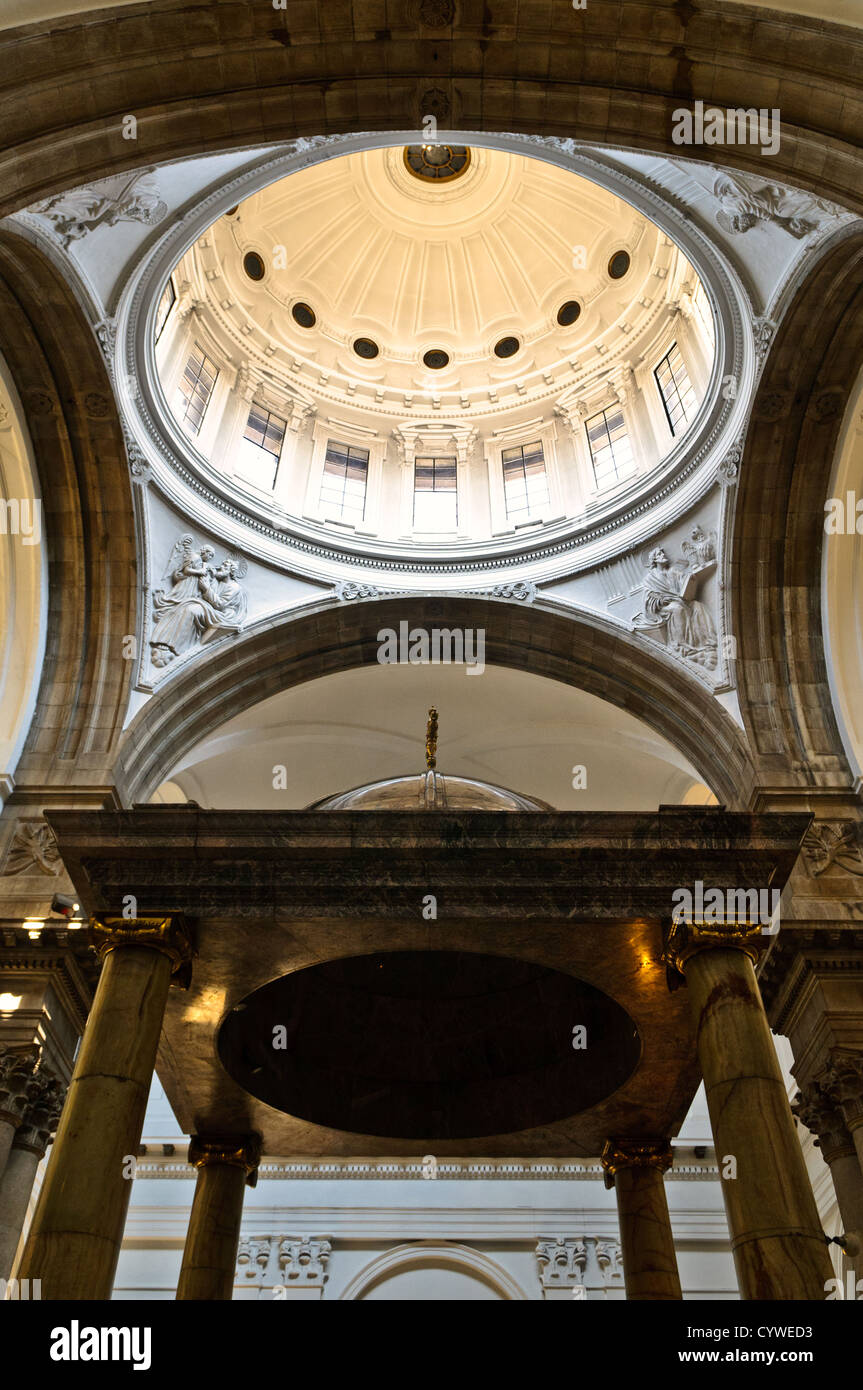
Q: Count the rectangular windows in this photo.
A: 9